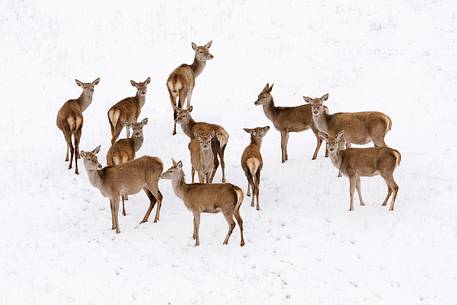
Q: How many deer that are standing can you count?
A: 12